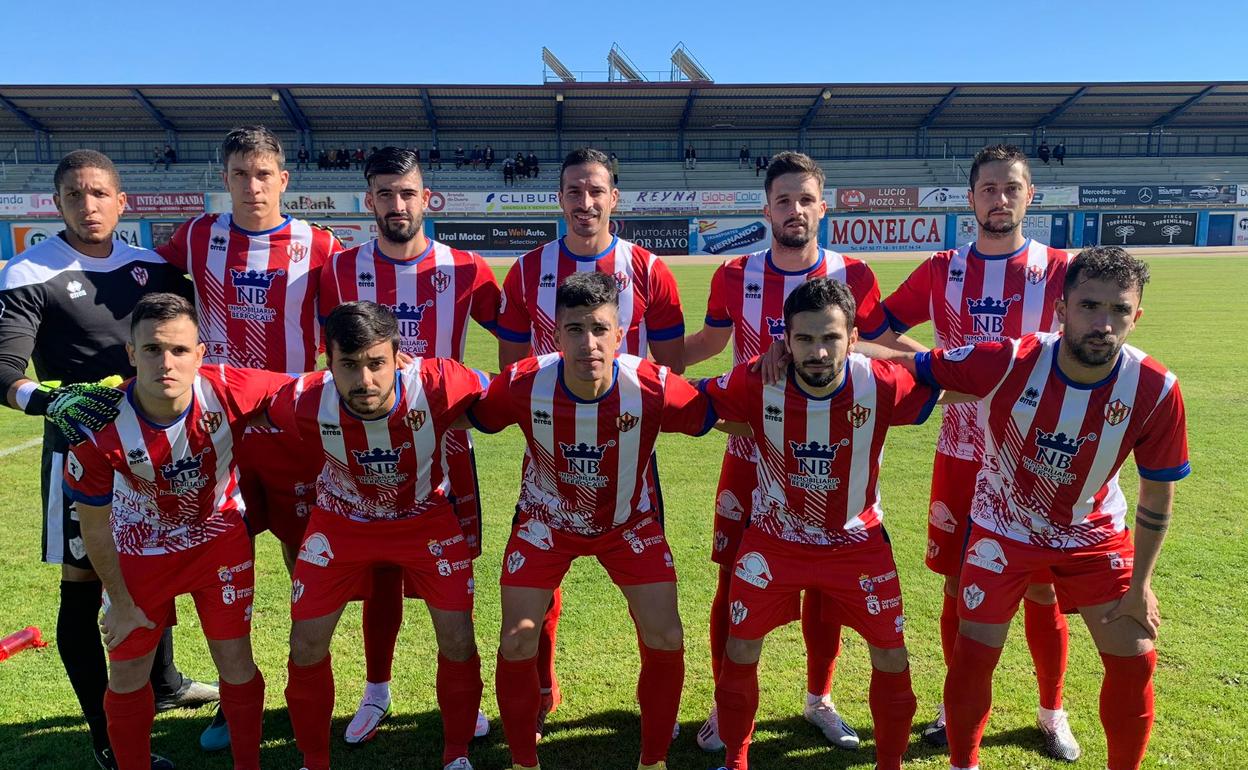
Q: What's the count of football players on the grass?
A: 11